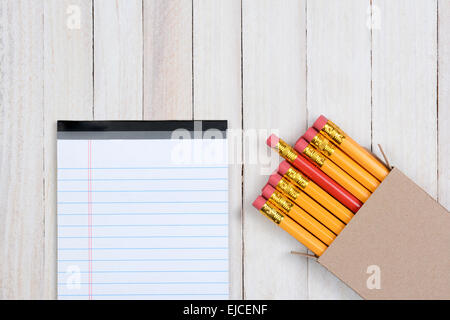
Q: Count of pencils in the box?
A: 8